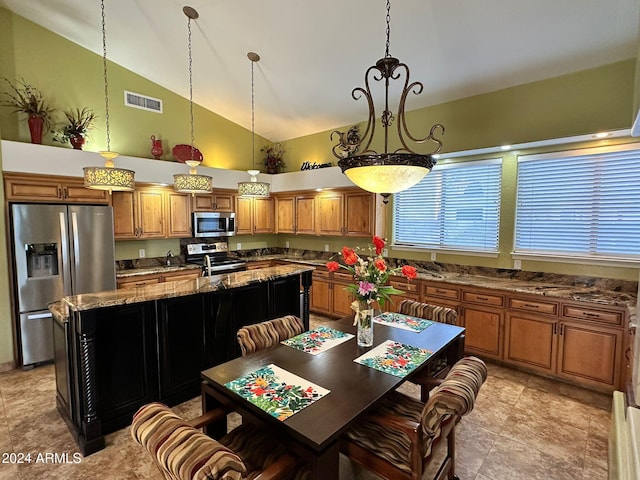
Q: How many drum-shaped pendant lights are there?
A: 3